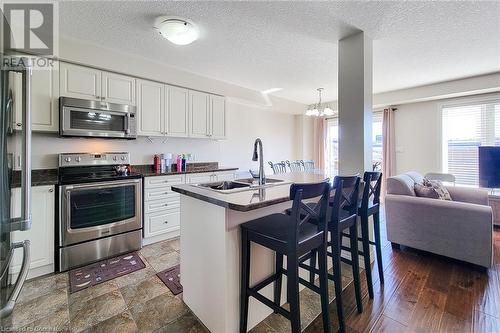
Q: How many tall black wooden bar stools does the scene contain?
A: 3